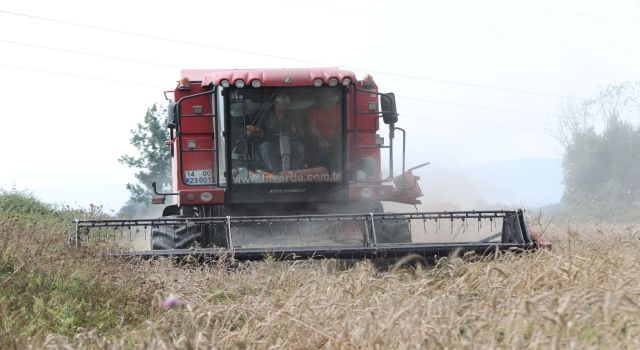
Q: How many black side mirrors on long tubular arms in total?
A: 2